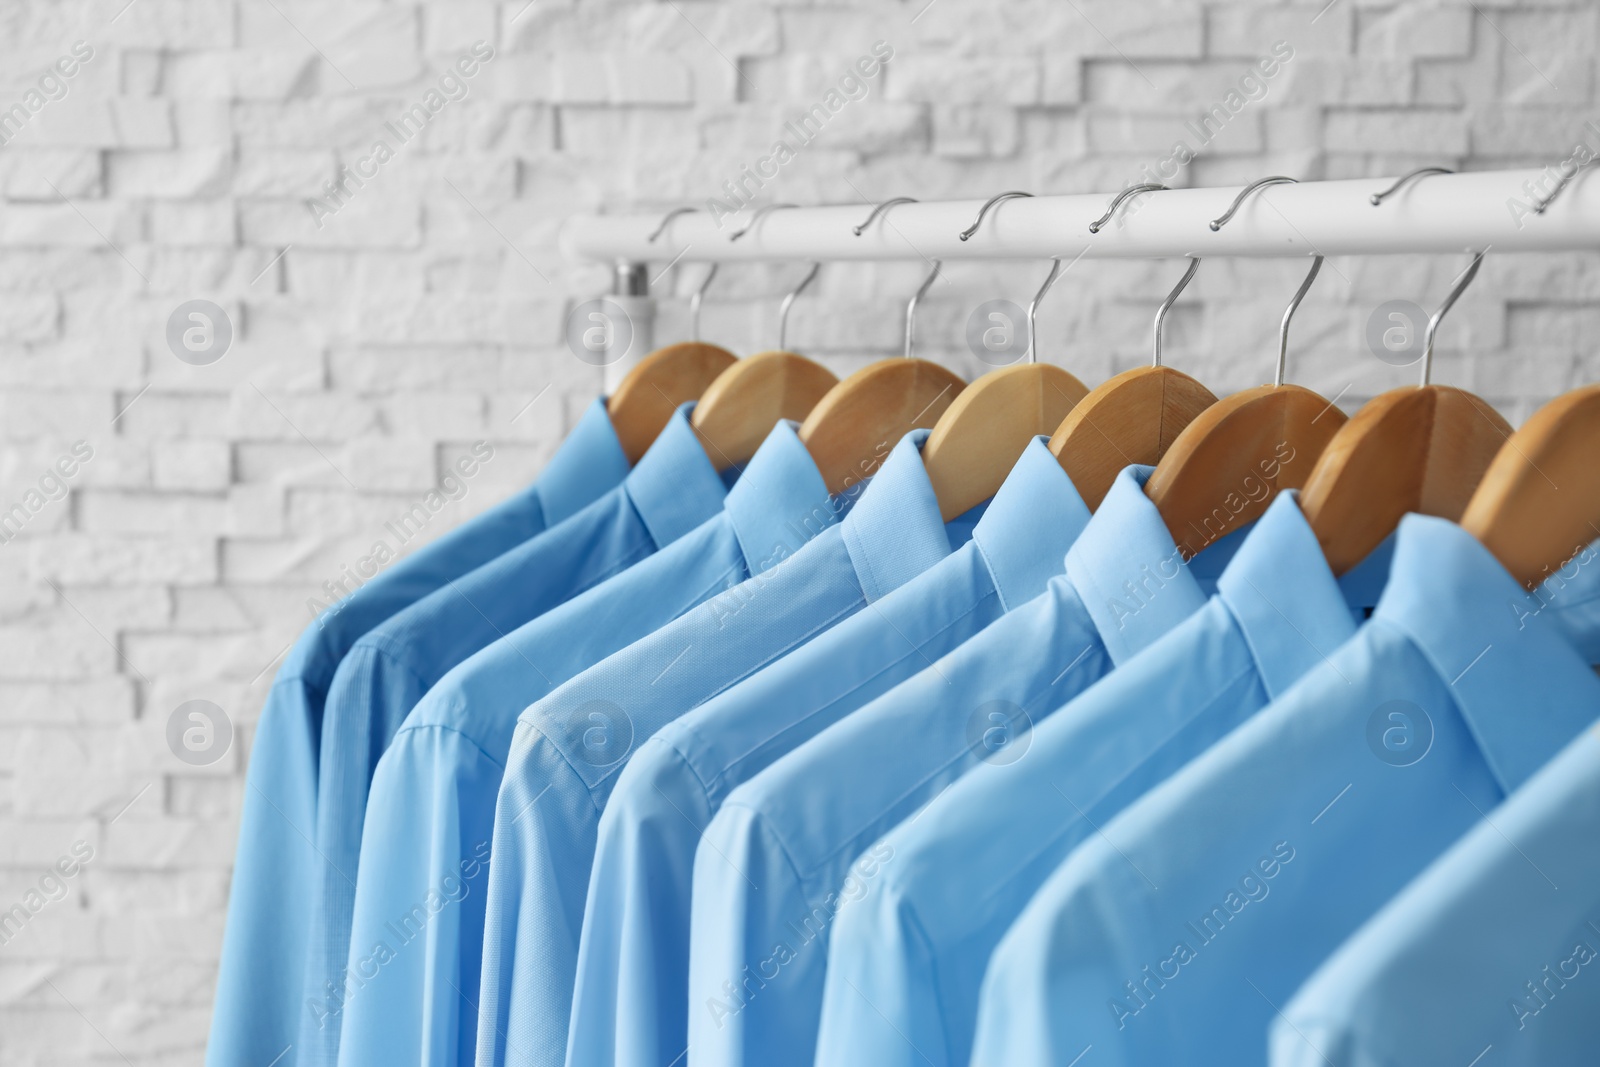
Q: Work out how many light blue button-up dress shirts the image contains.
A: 9